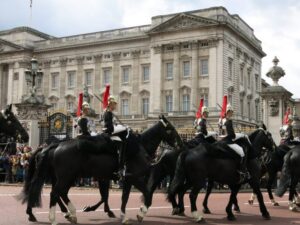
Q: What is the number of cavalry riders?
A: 5